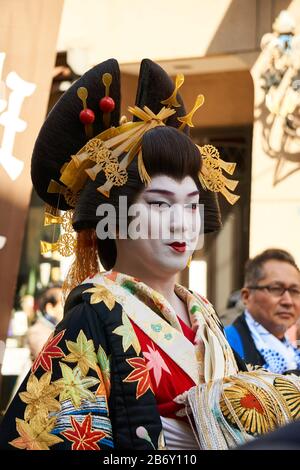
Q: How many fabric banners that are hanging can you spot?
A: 1